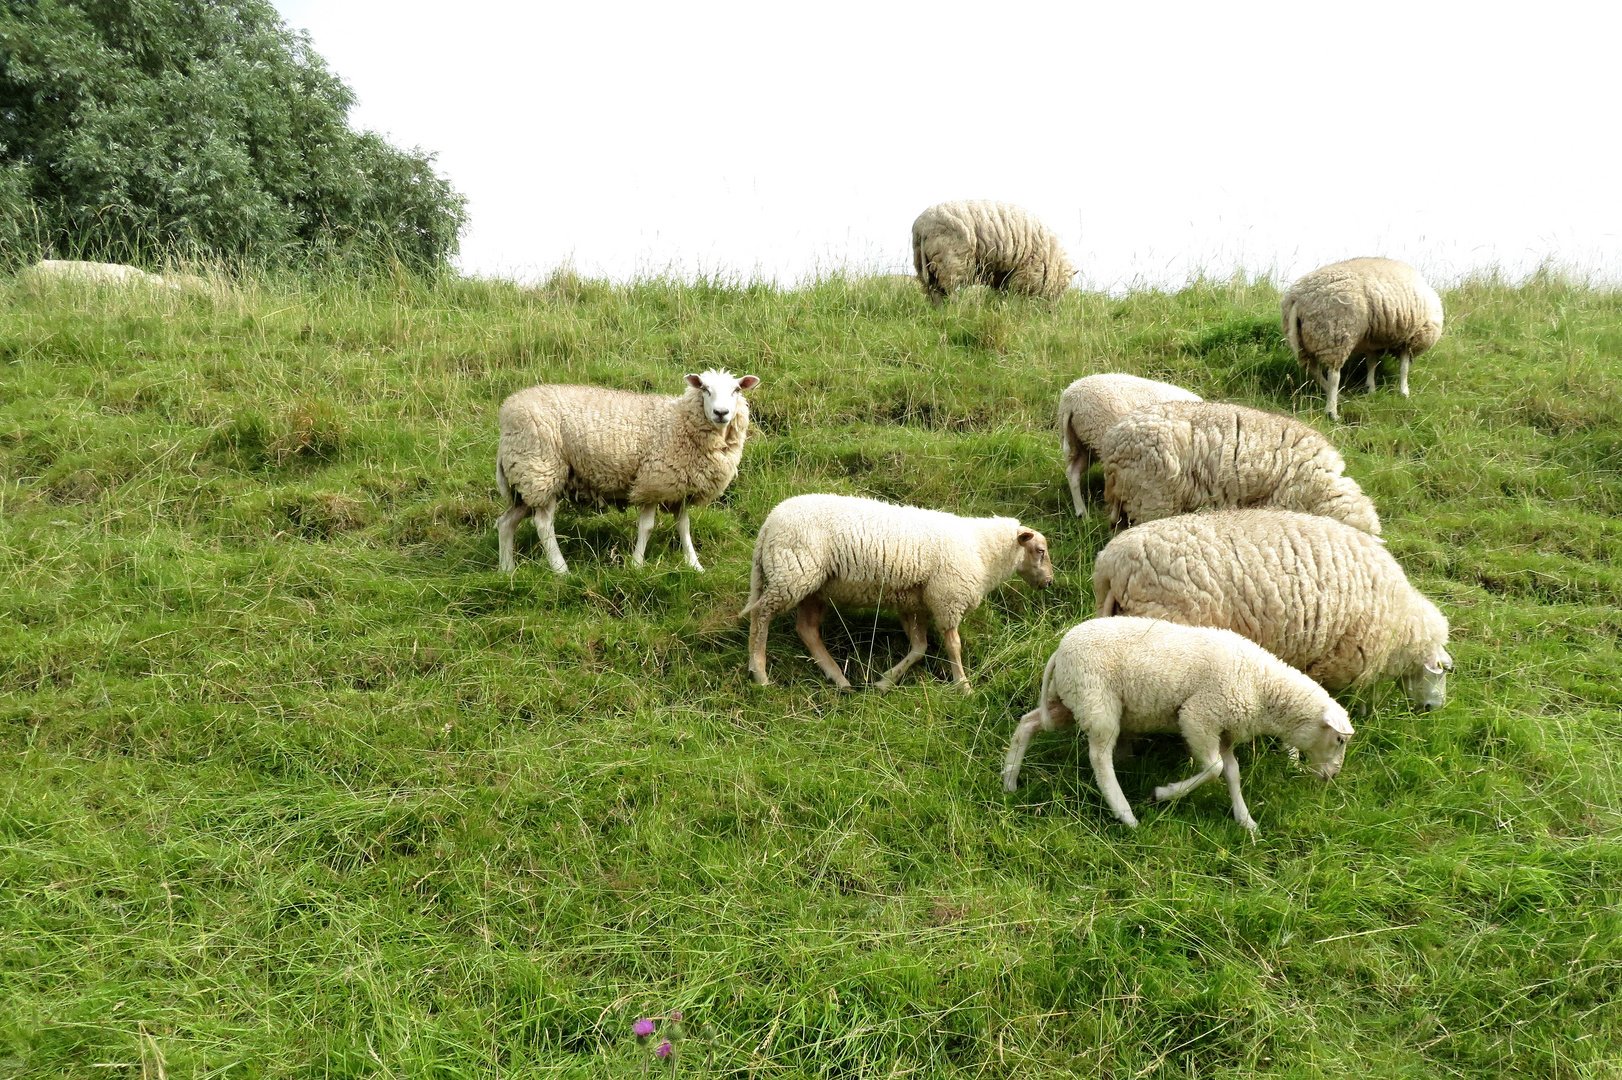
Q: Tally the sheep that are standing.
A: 8